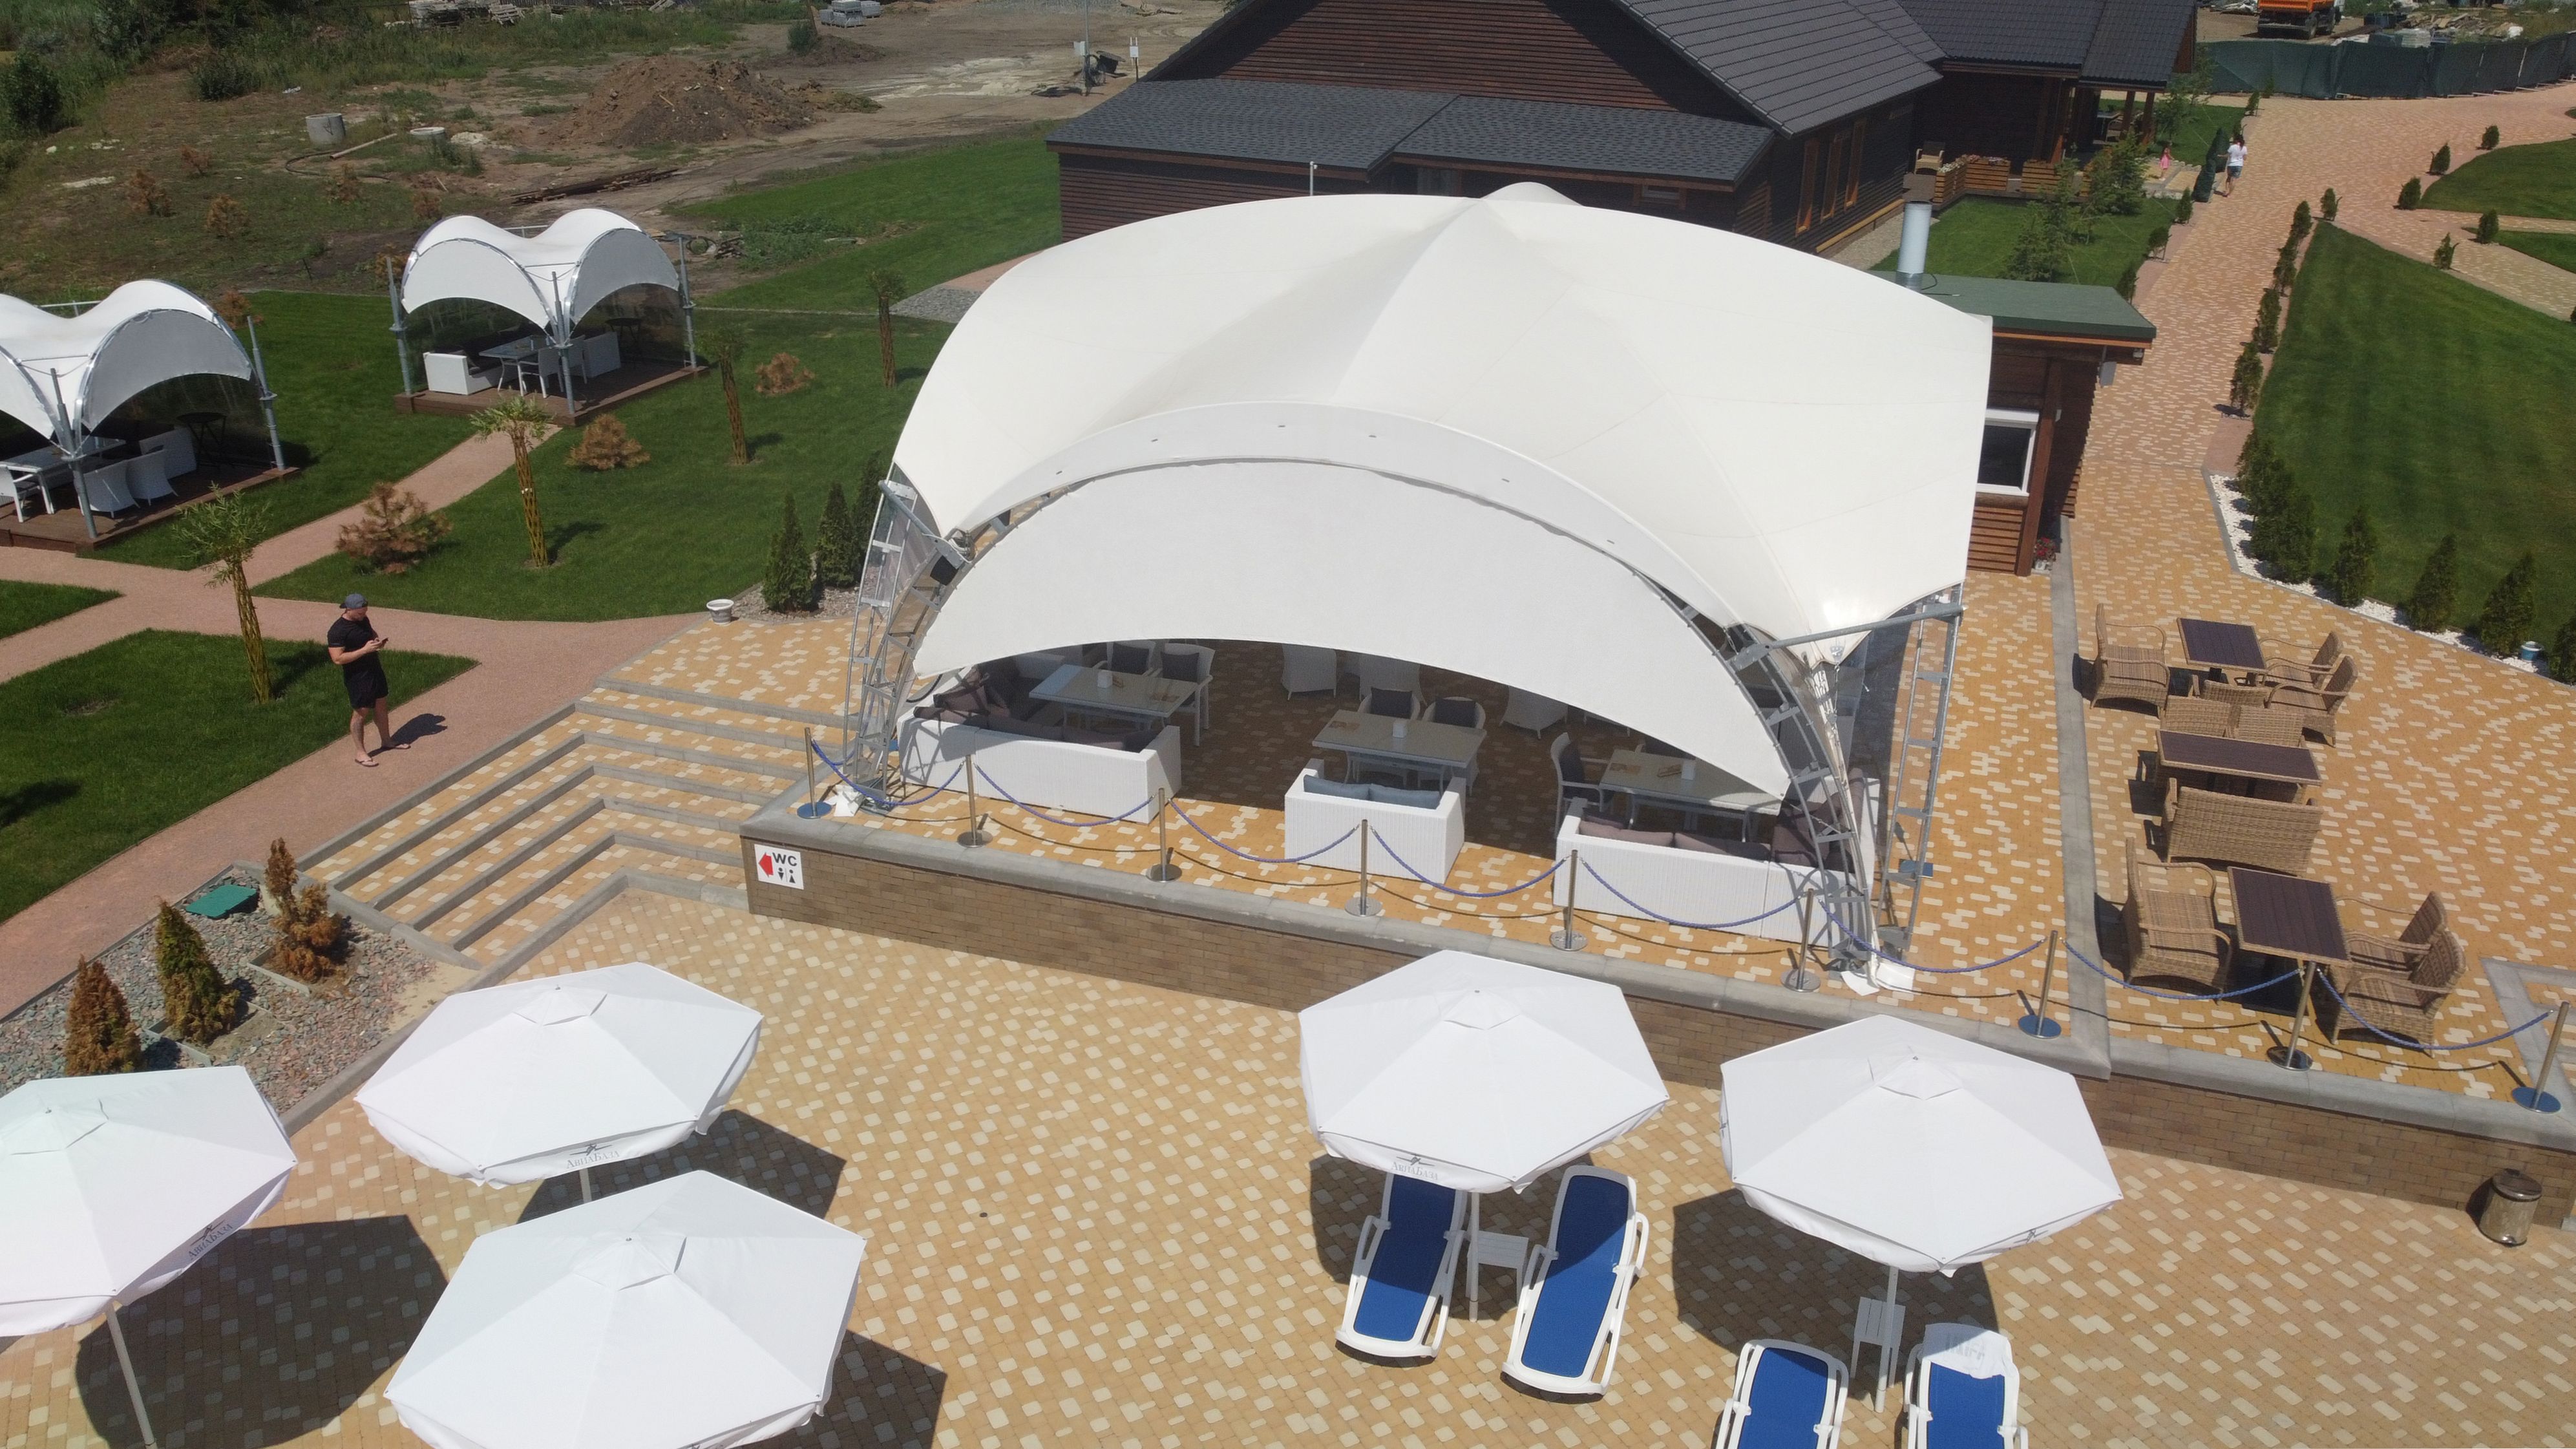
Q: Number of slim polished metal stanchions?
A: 9